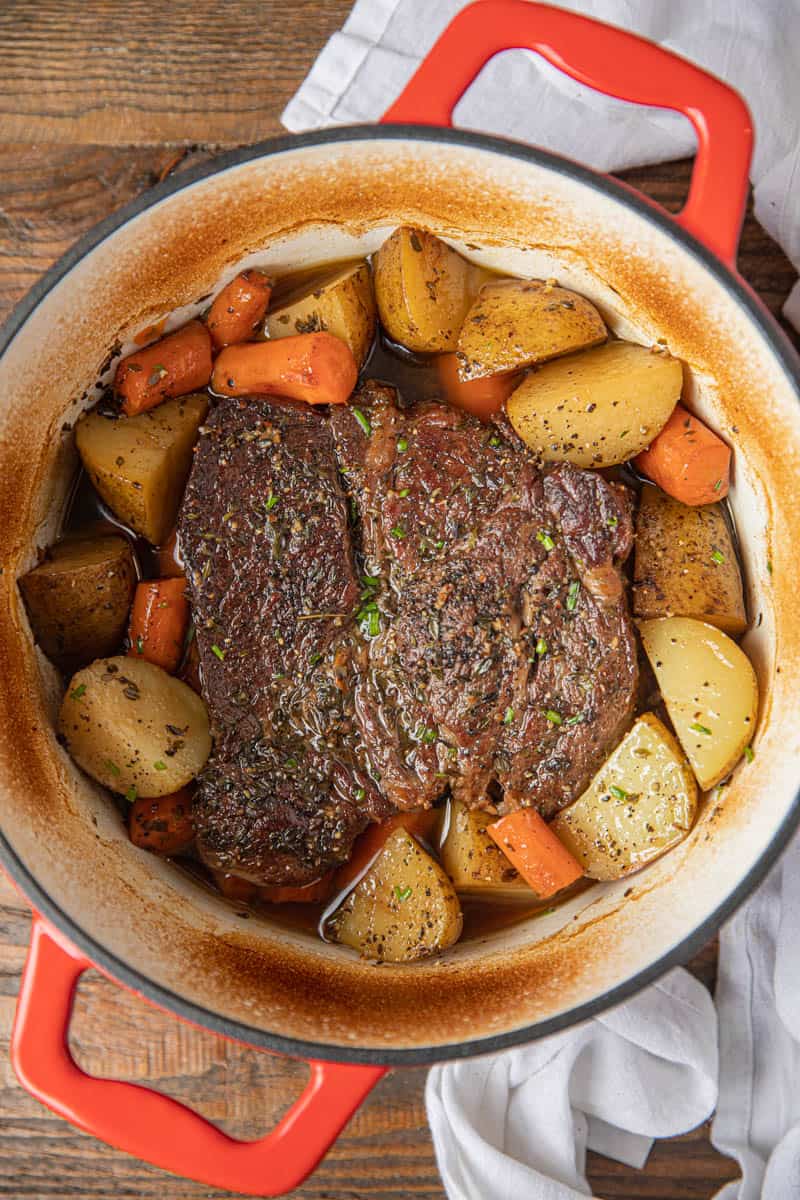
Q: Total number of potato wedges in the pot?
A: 12